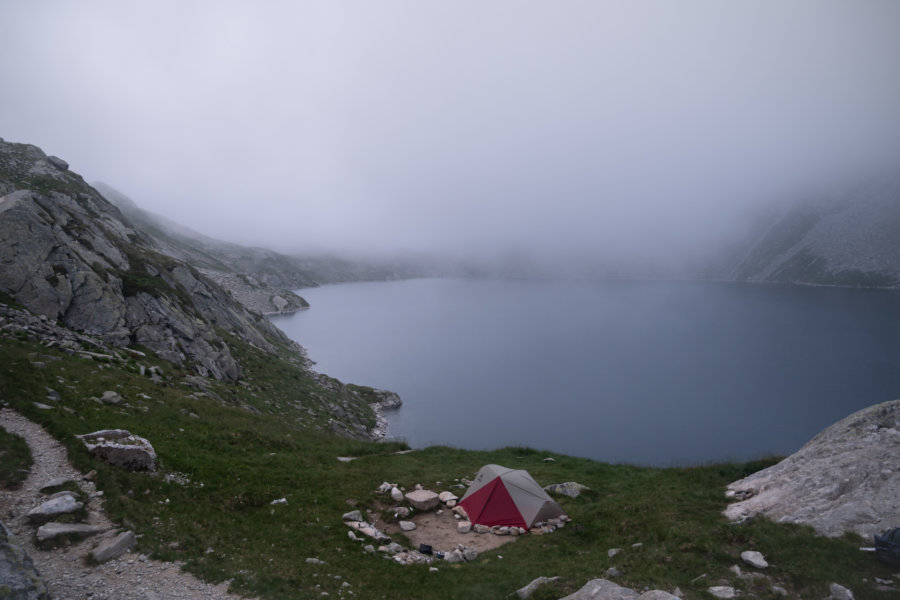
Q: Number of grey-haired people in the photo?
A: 0